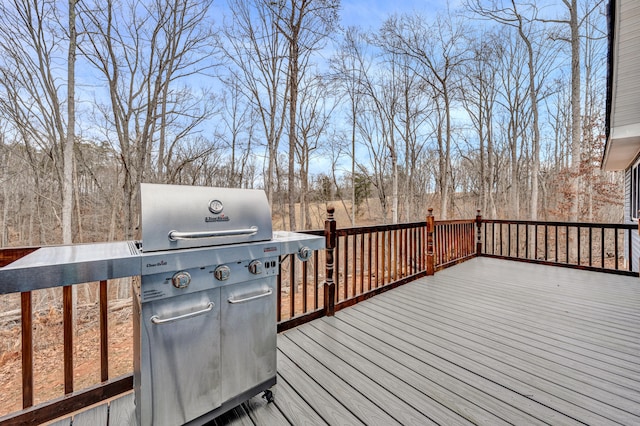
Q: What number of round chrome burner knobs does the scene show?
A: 4